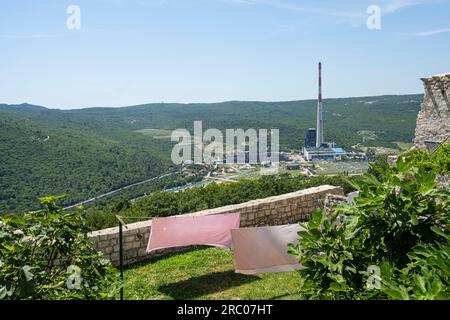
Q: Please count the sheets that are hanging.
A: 2